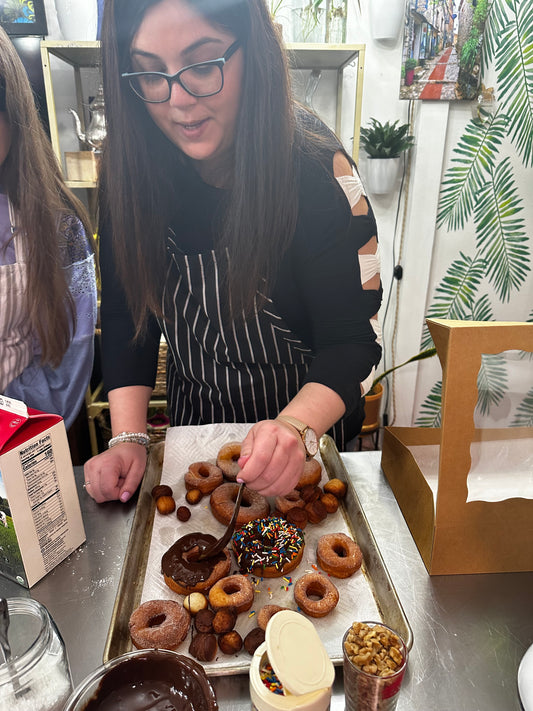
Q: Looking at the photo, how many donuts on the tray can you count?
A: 12